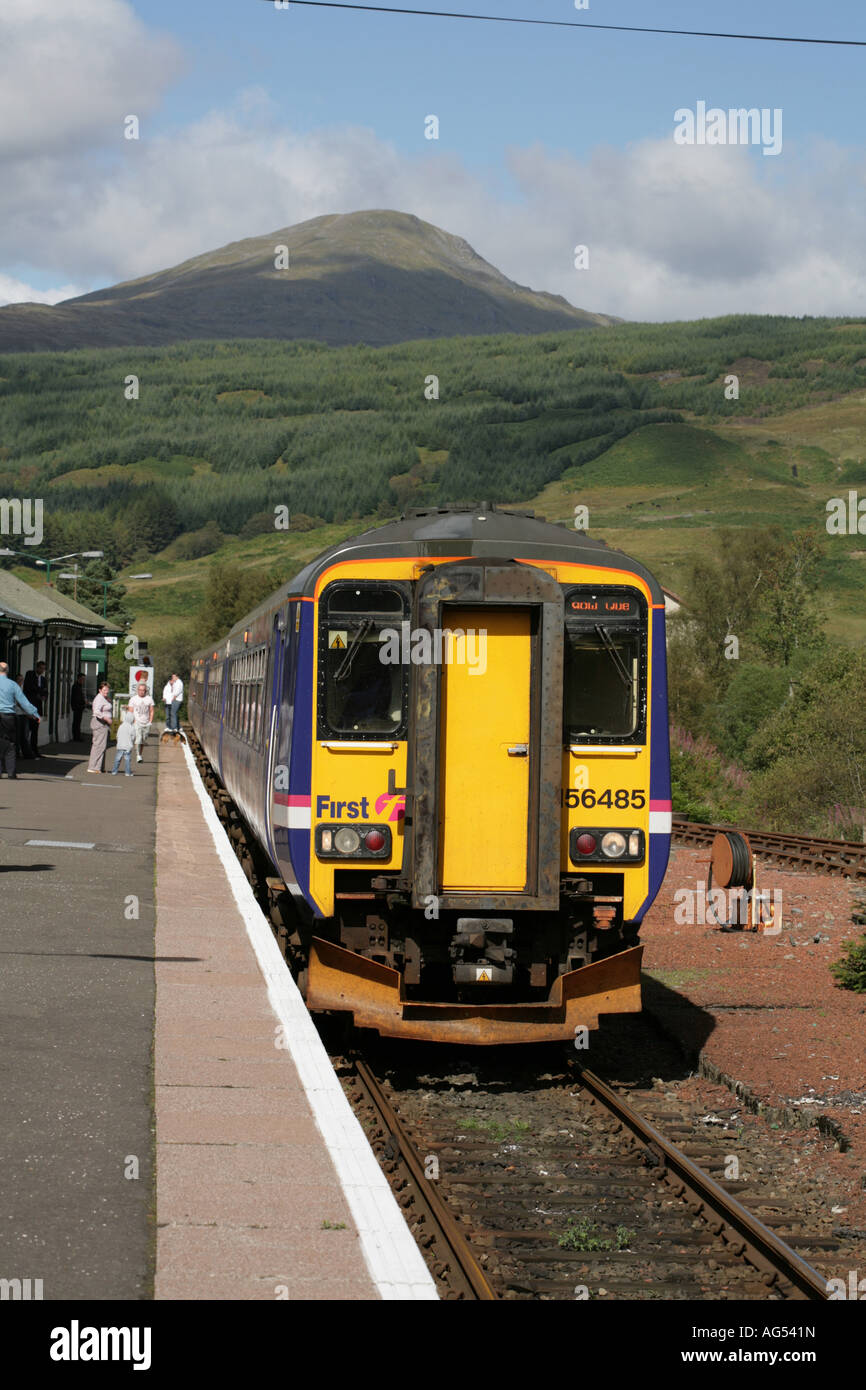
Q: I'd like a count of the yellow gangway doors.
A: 1